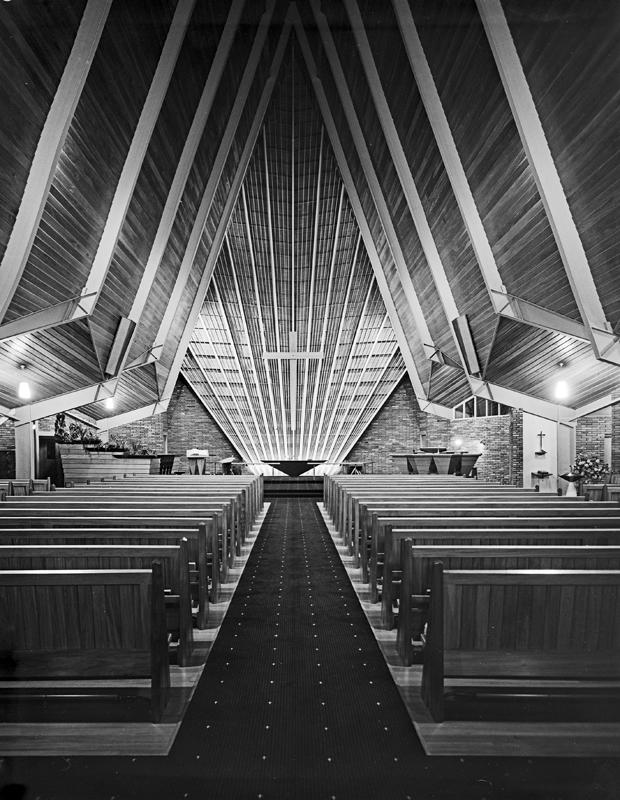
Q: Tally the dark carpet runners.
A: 1